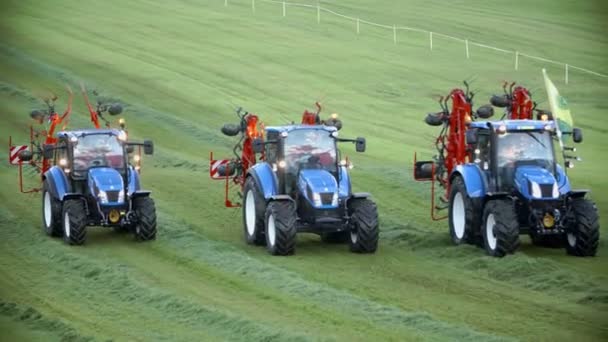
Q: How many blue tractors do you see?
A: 3